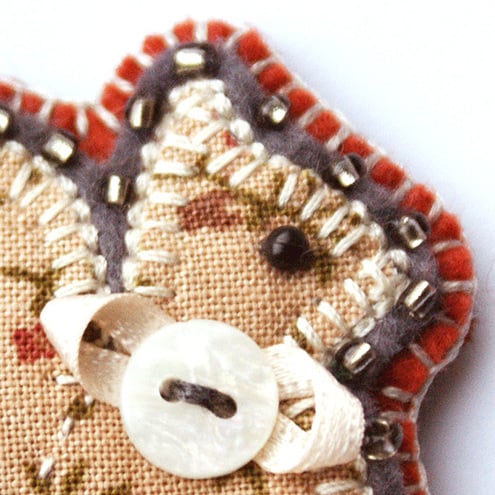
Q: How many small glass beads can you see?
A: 11